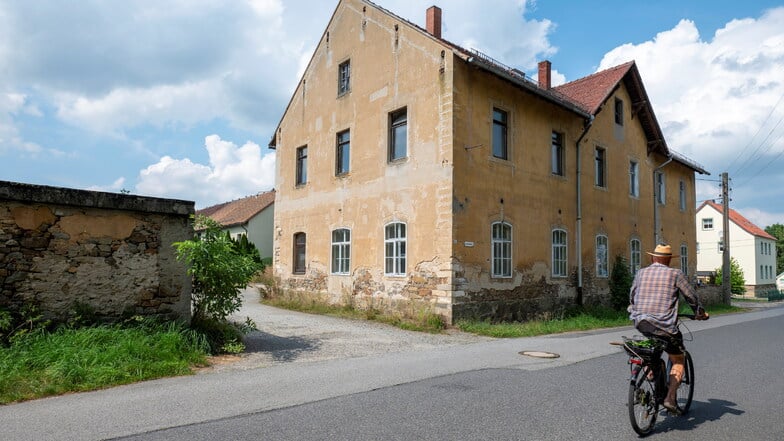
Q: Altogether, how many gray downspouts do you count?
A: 2